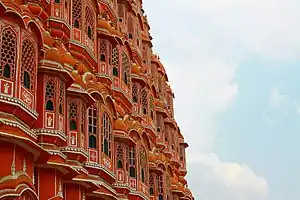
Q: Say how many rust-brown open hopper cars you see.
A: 0